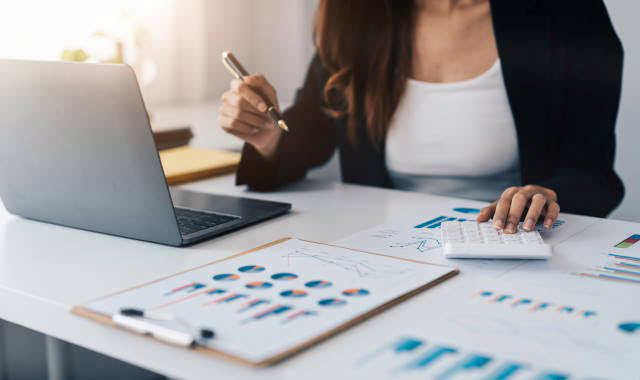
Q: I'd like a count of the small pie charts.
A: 8